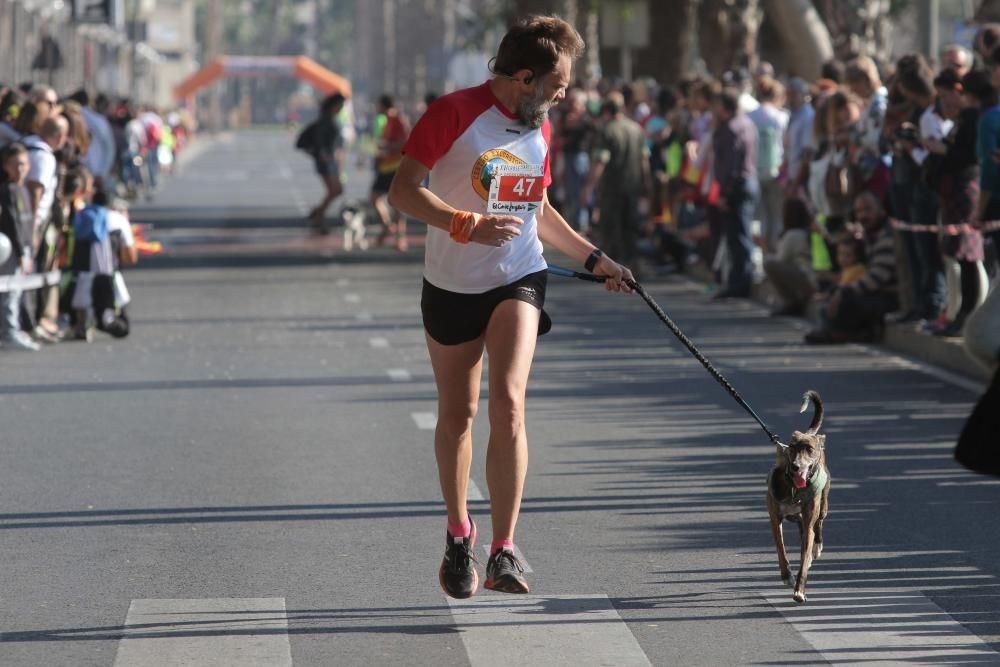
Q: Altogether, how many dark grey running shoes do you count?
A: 2